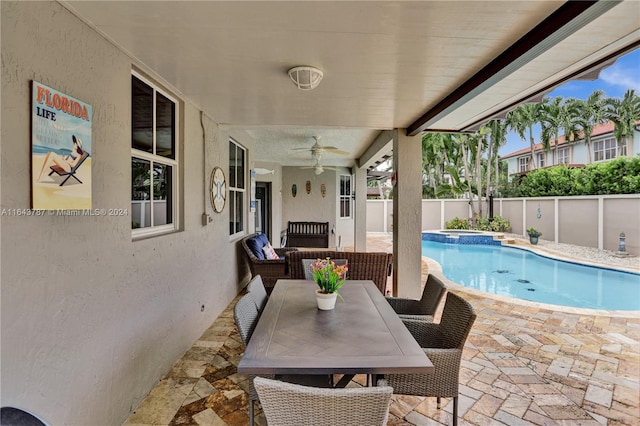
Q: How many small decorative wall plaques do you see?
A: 3